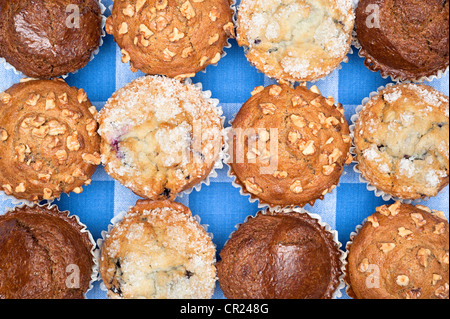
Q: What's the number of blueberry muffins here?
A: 4